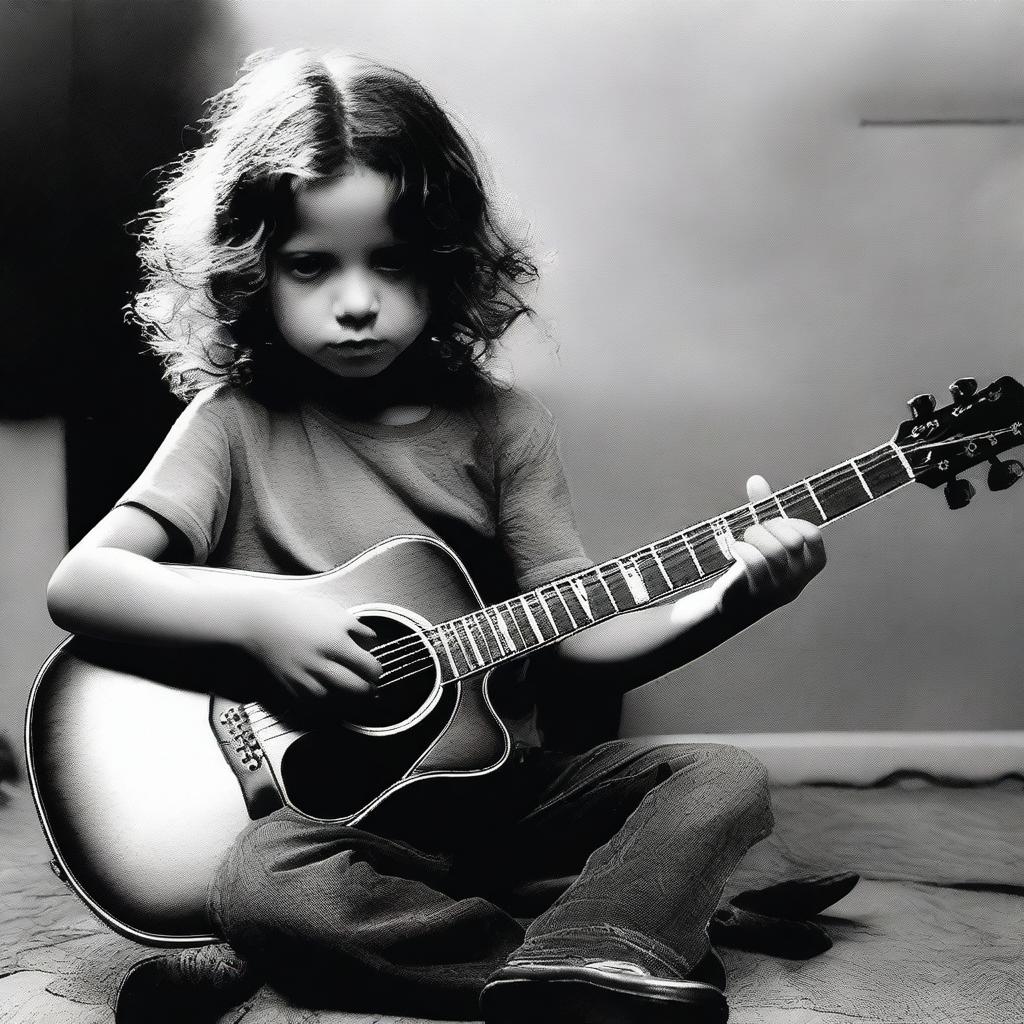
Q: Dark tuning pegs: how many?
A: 4